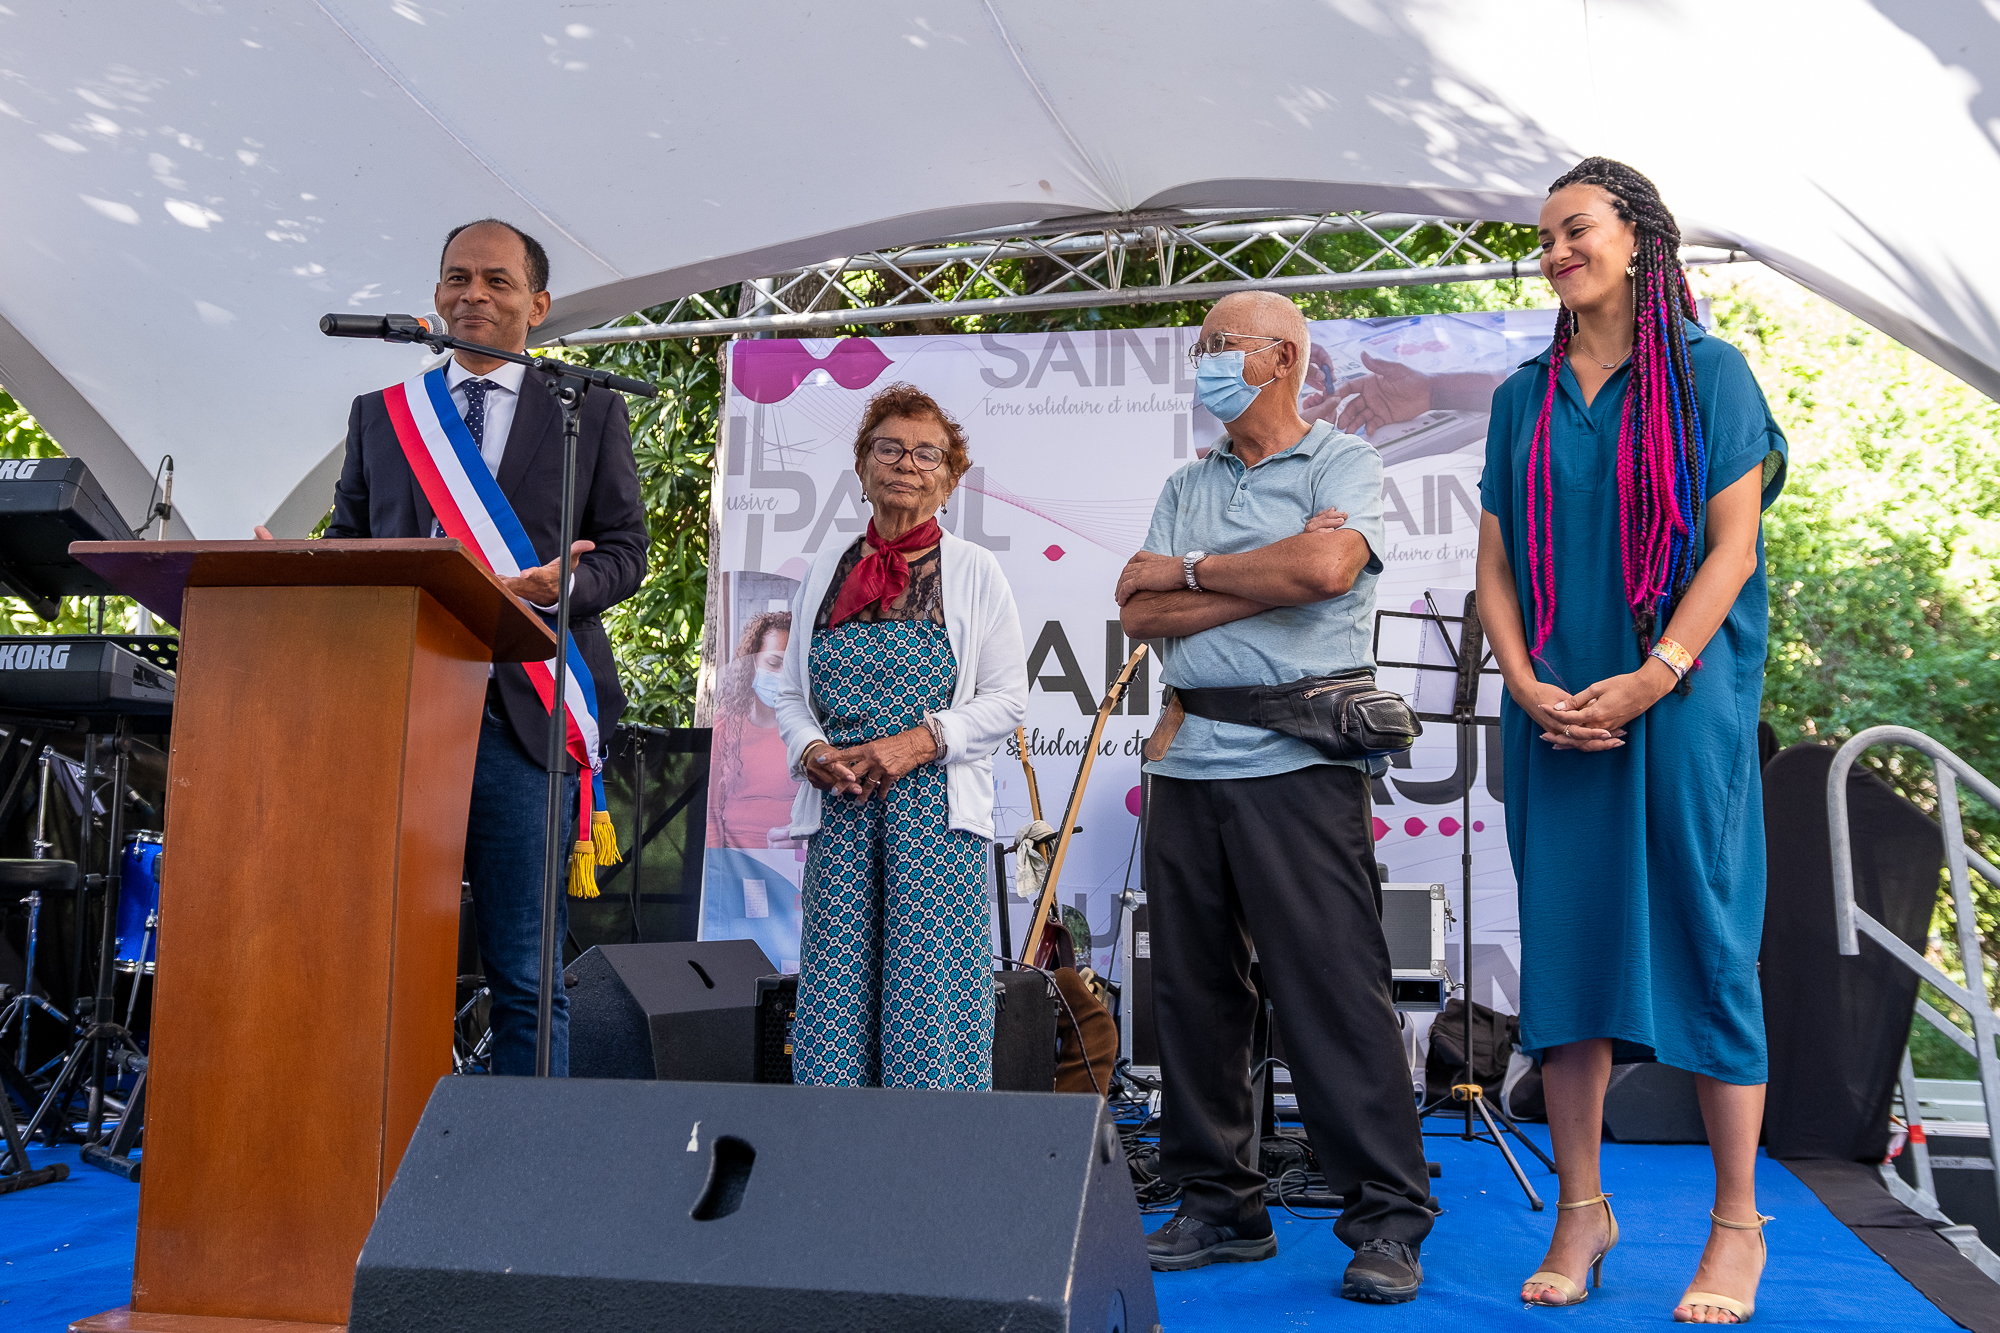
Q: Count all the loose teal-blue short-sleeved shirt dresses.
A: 1